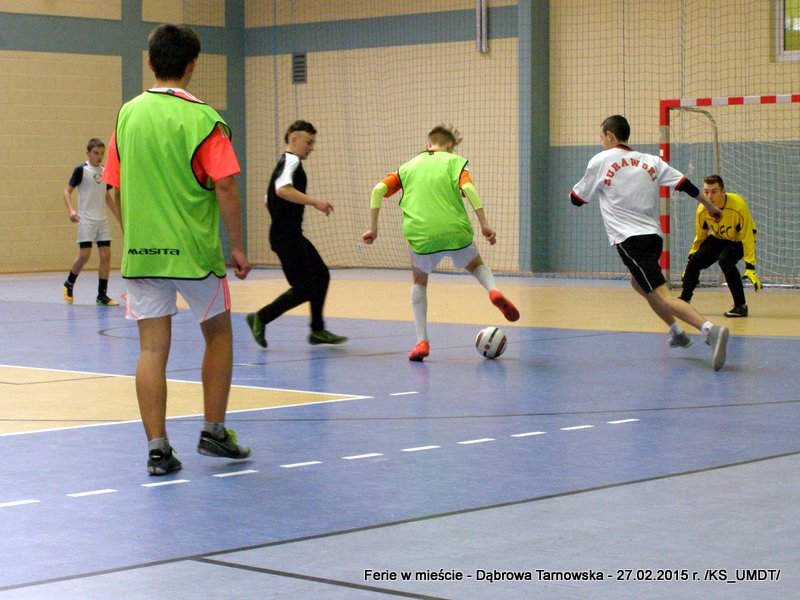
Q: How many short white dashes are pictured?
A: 12